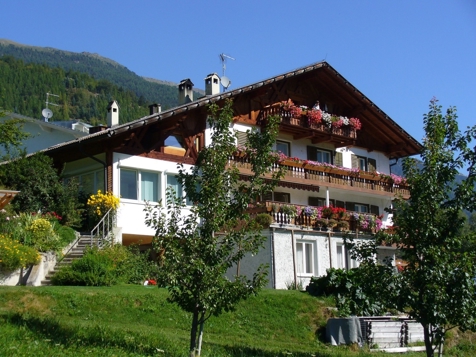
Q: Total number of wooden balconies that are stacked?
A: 3